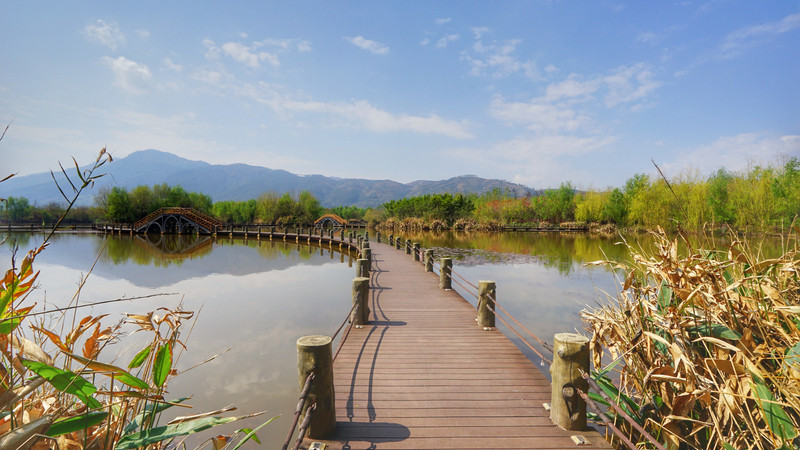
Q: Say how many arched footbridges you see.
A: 2